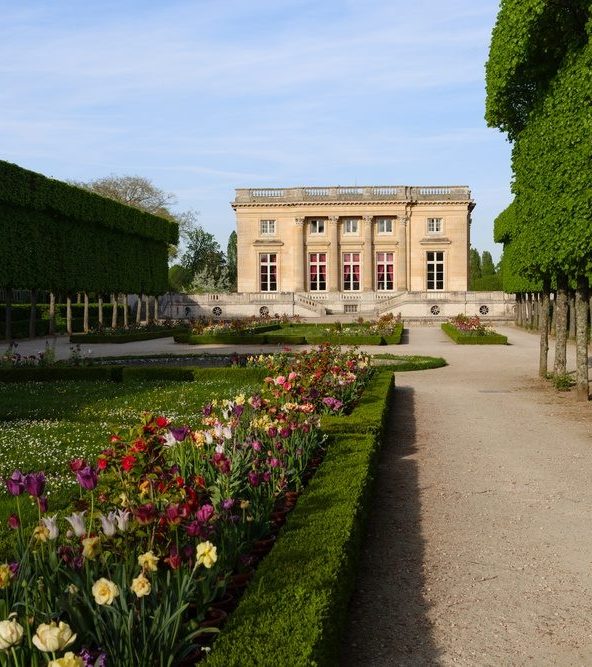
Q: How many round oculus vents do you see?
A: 4